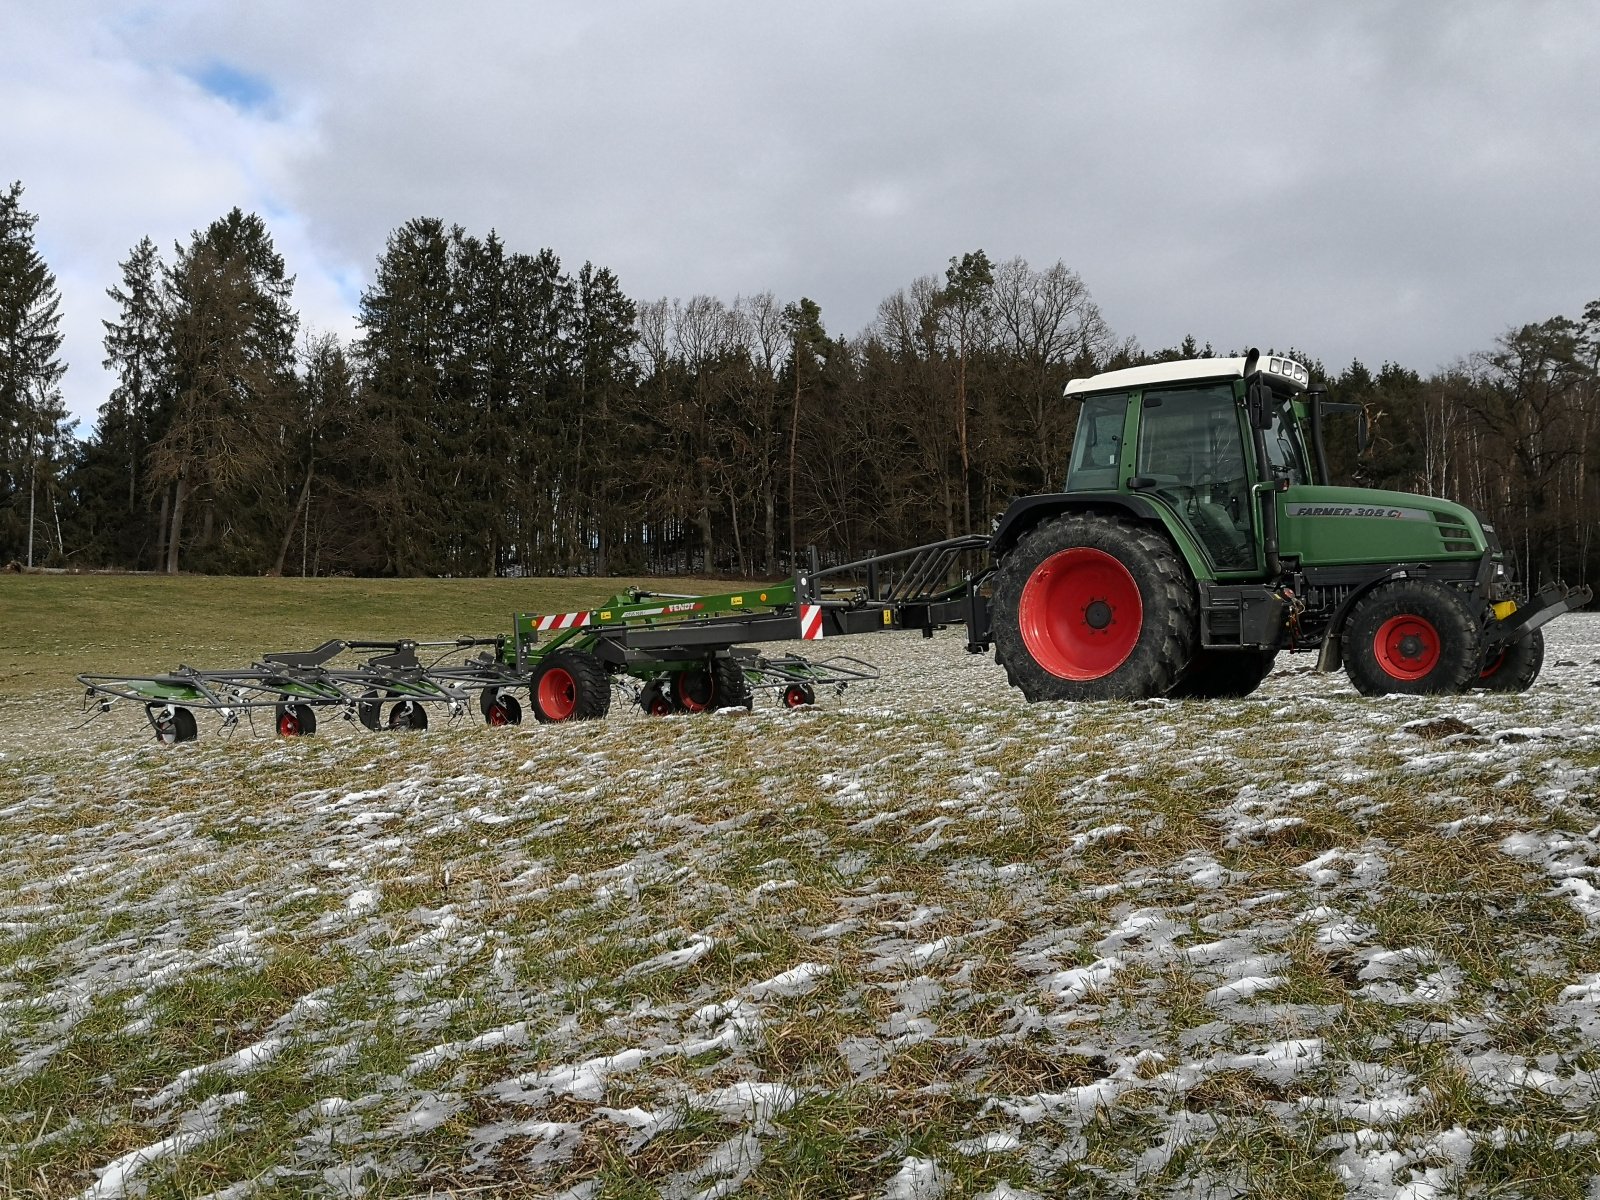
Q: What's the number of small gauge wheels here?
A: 6